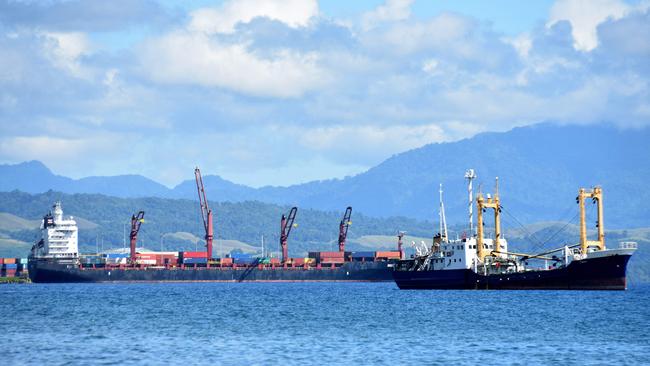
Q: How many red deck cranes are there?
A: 4